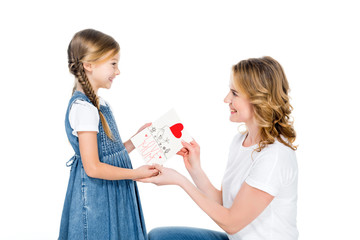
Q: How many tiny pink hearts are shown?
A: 2